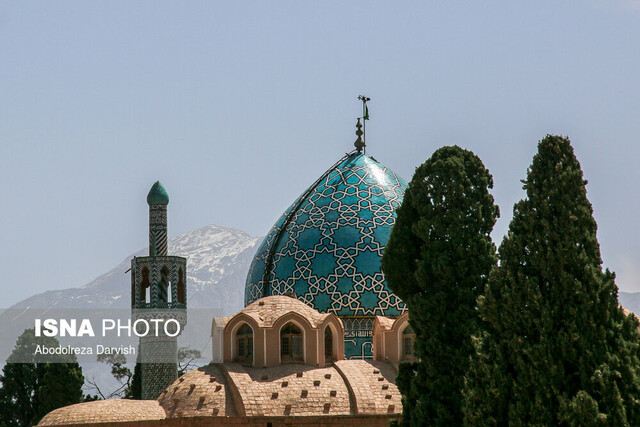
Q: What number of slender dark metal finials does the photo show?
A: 1